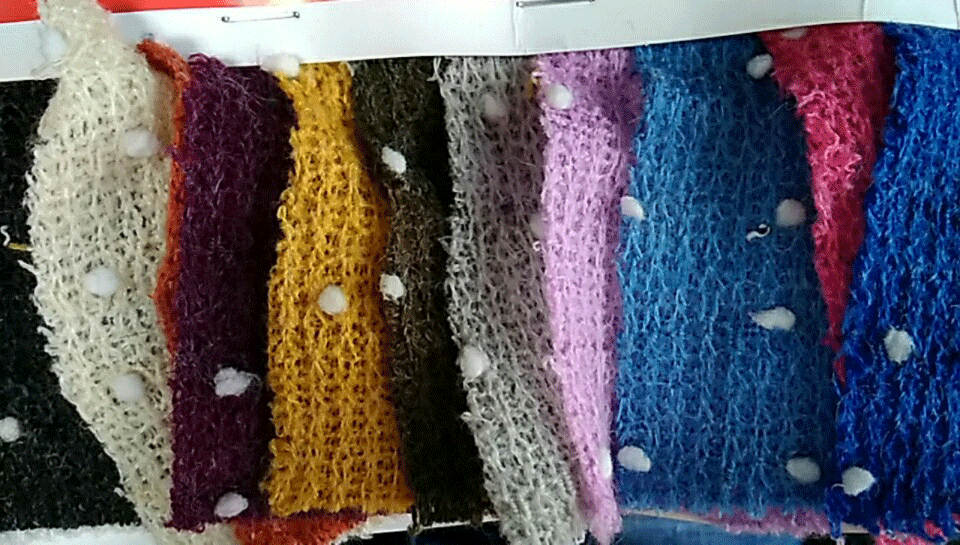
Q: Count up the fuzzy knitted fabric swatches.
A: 11